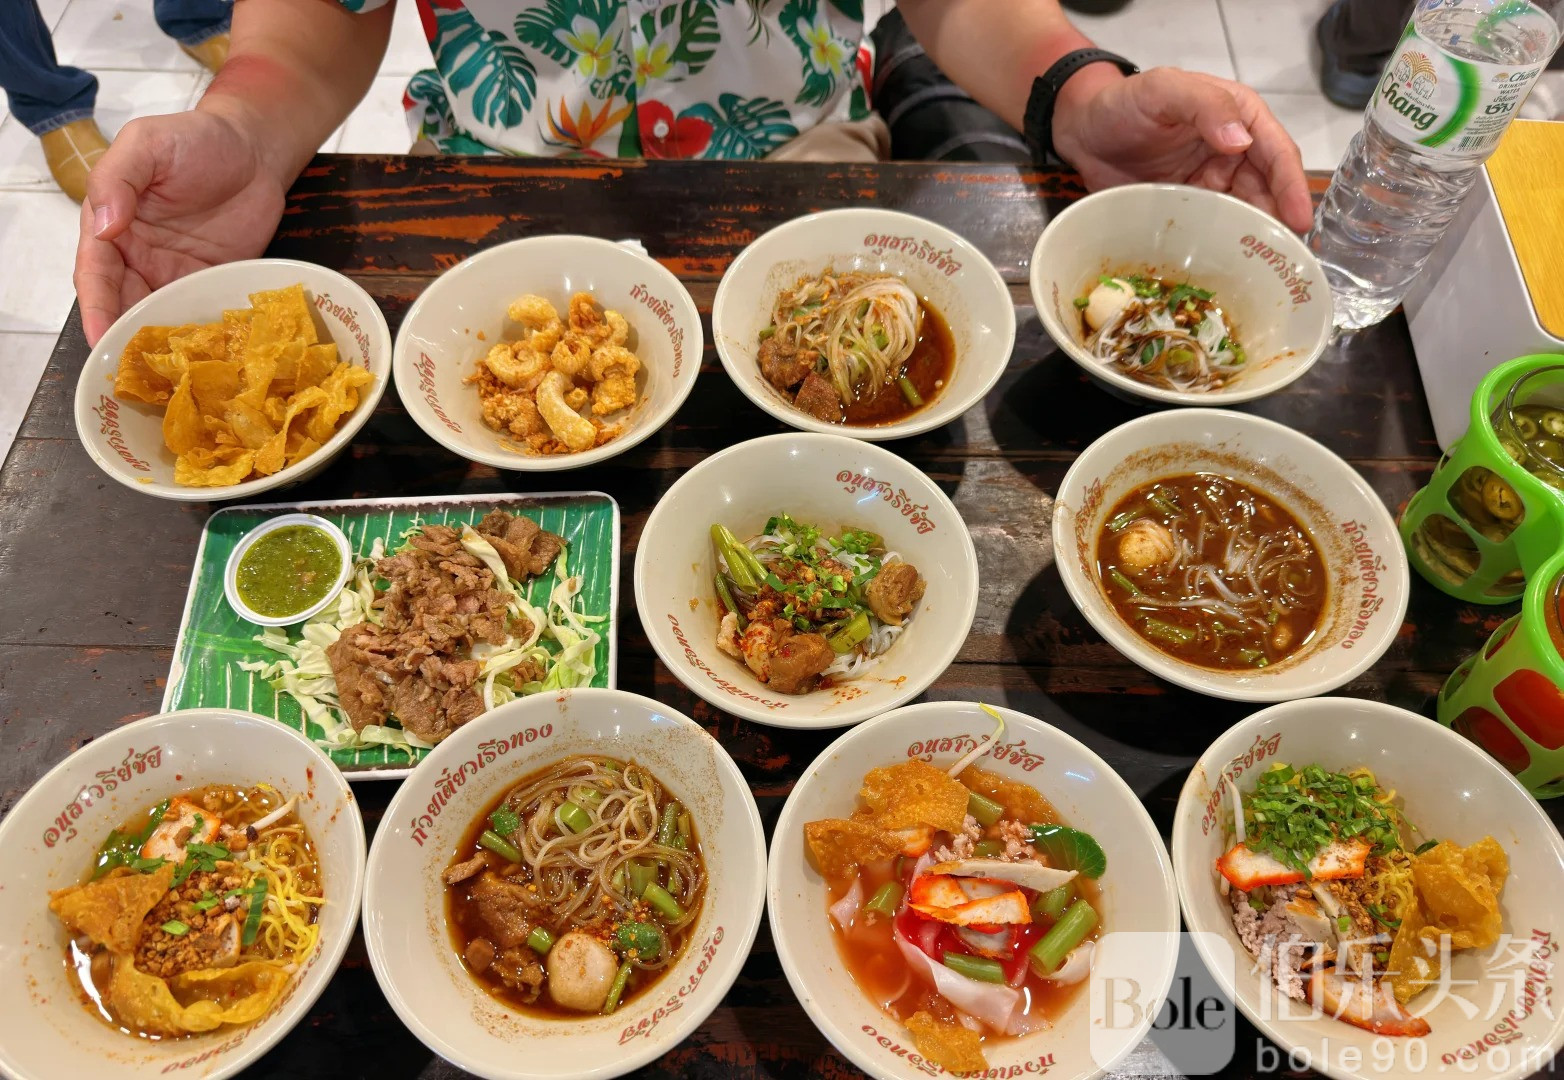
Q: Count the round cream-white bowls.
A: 10